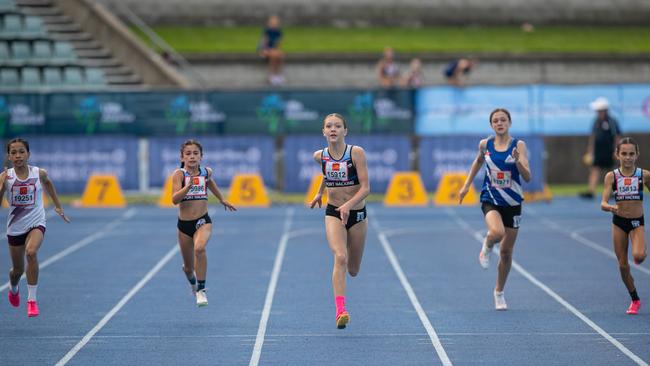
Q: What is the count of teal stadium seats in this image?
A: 12